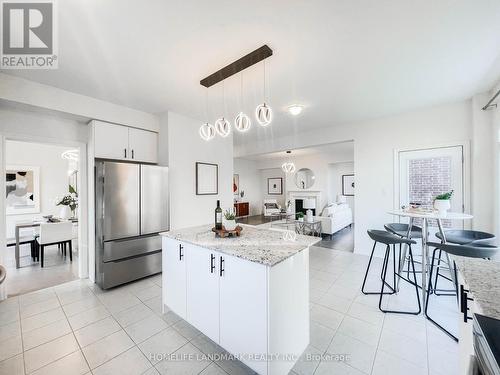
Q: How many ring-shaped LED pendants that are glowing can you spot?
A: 4